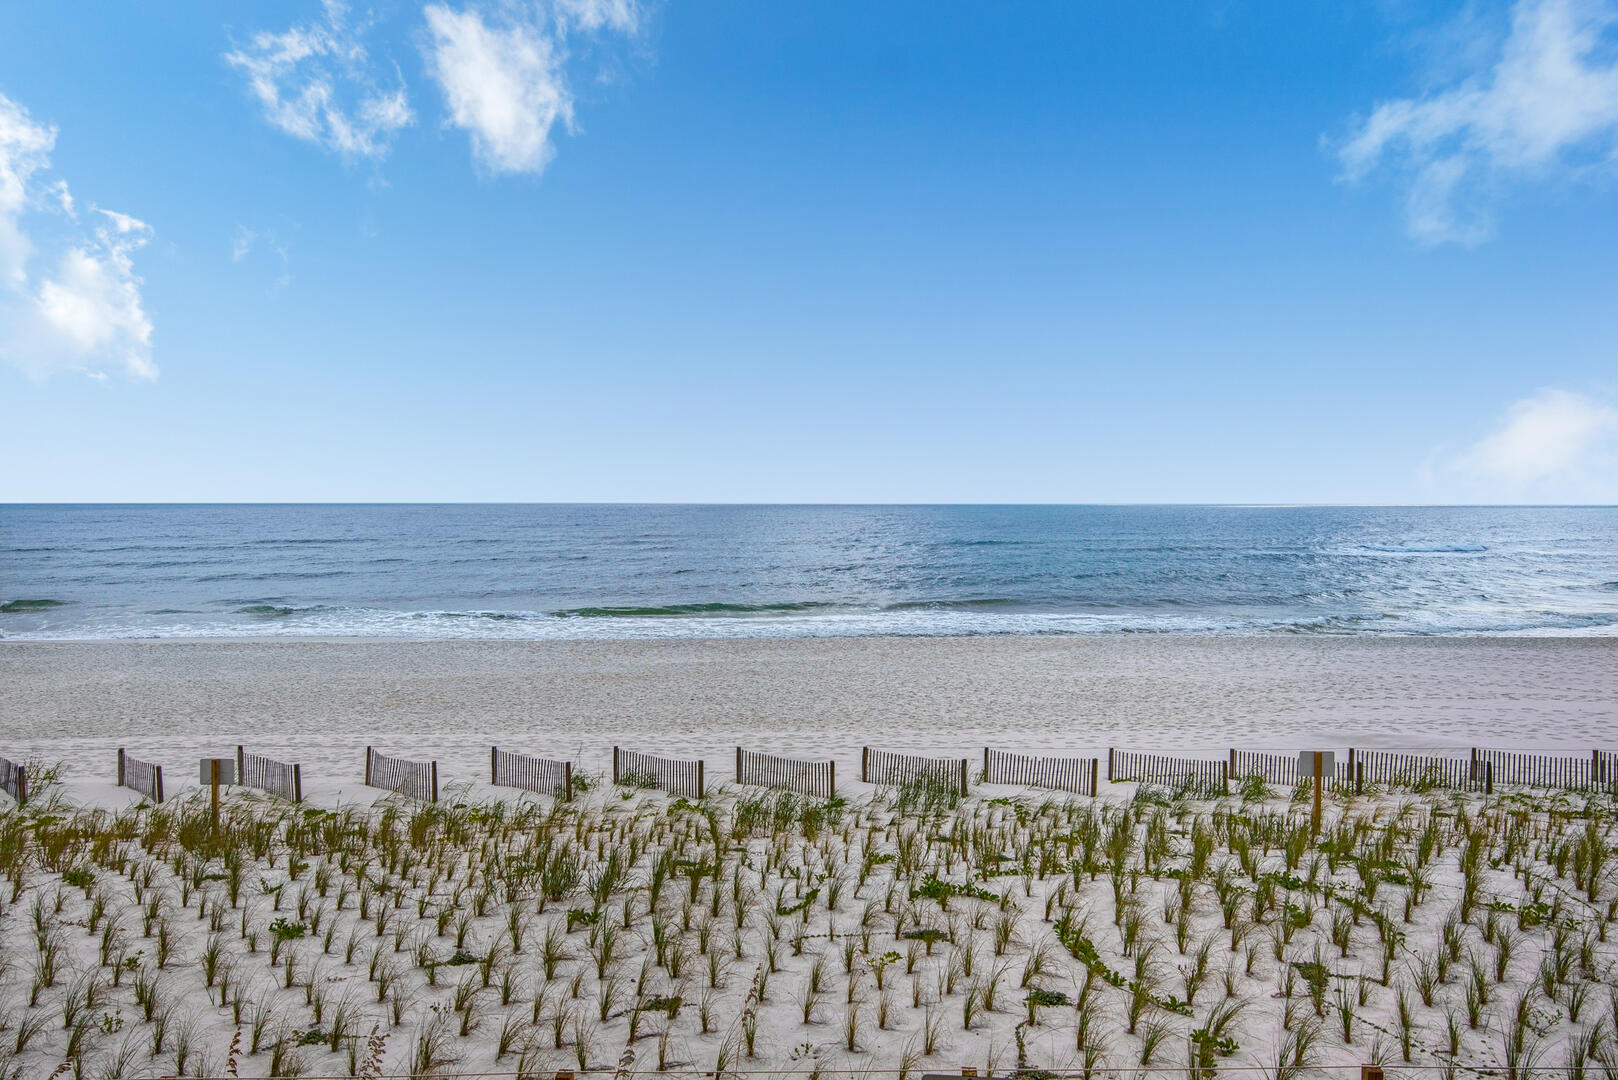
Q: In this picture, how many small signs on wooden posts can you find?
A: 2